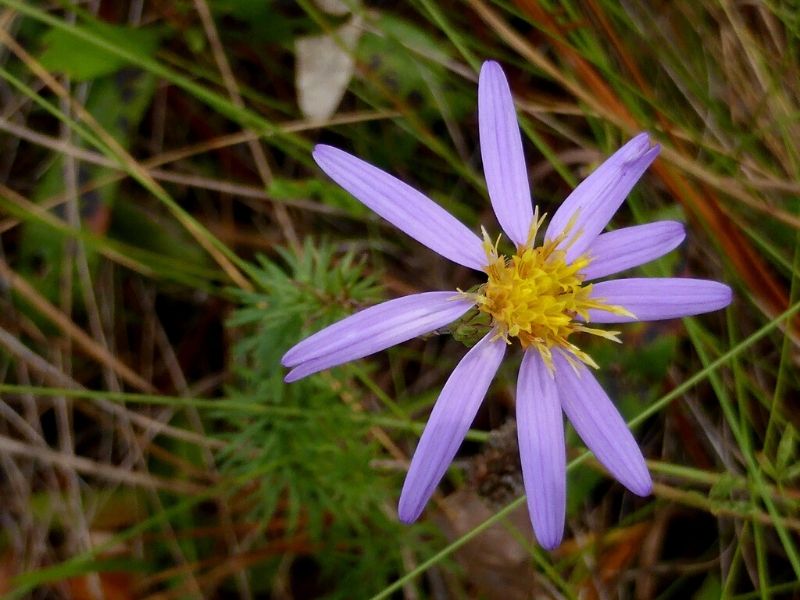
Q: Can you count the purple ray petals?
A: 9